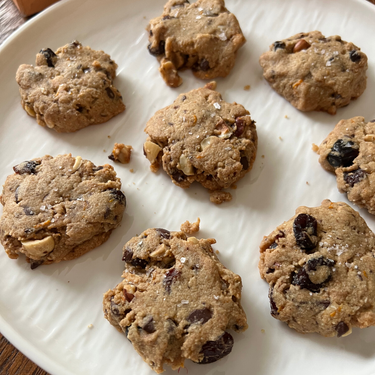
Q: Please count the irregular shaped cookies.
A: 8